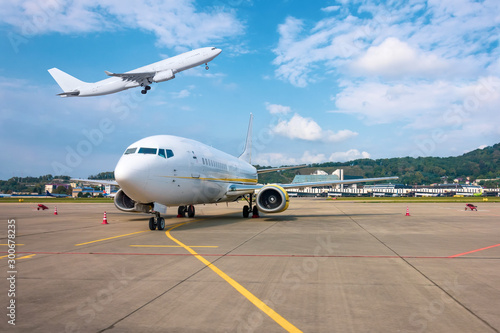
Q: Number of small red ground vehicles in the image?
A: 2